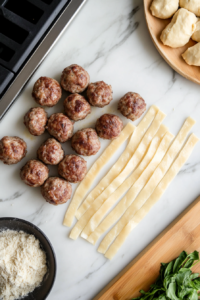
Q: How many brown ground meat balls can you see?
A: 14